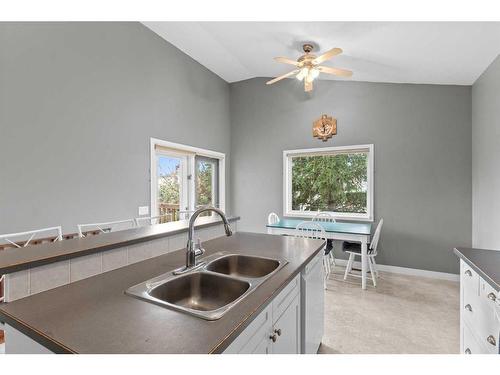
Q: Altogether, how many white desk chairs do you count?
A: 4